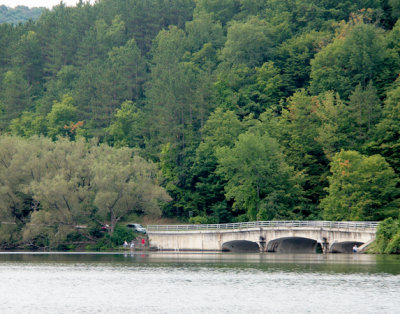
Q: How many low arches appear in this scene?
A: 3